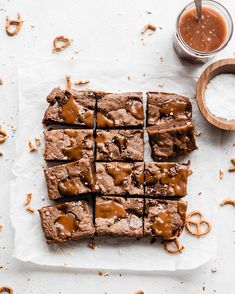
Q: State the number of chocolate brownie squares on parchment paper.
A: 12